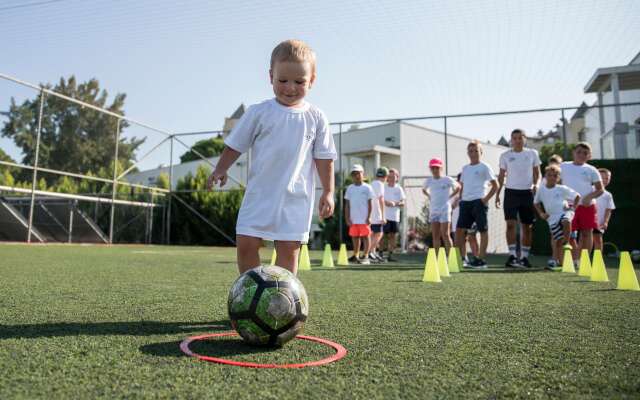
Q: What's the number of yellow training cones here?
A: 11